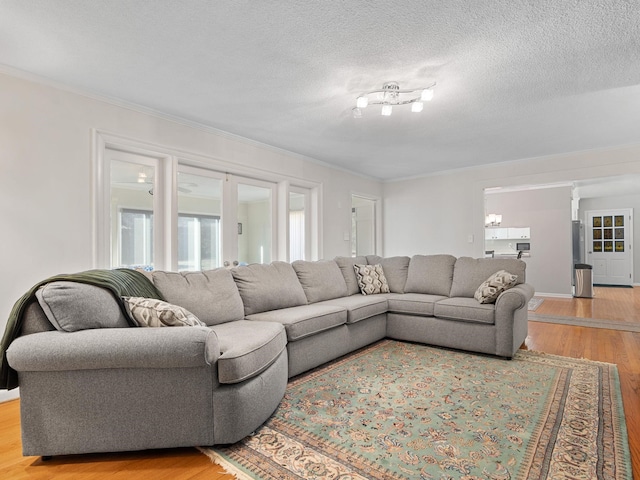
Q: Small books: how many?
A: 0